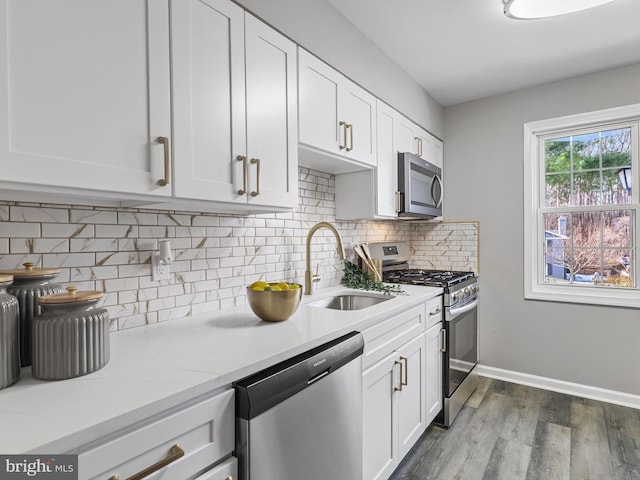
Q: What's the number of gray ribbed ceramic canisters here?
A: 3